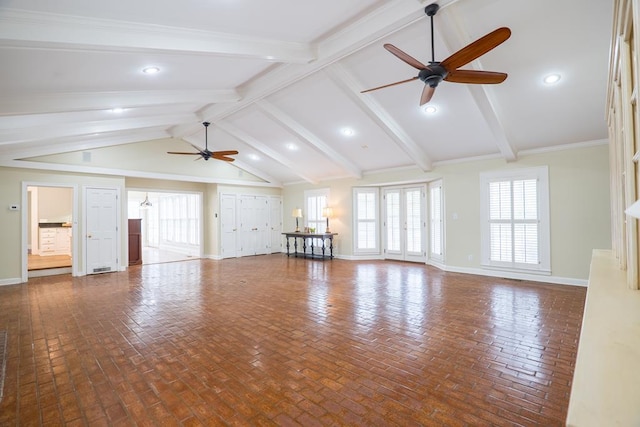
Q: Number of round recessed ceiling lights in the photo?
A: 7